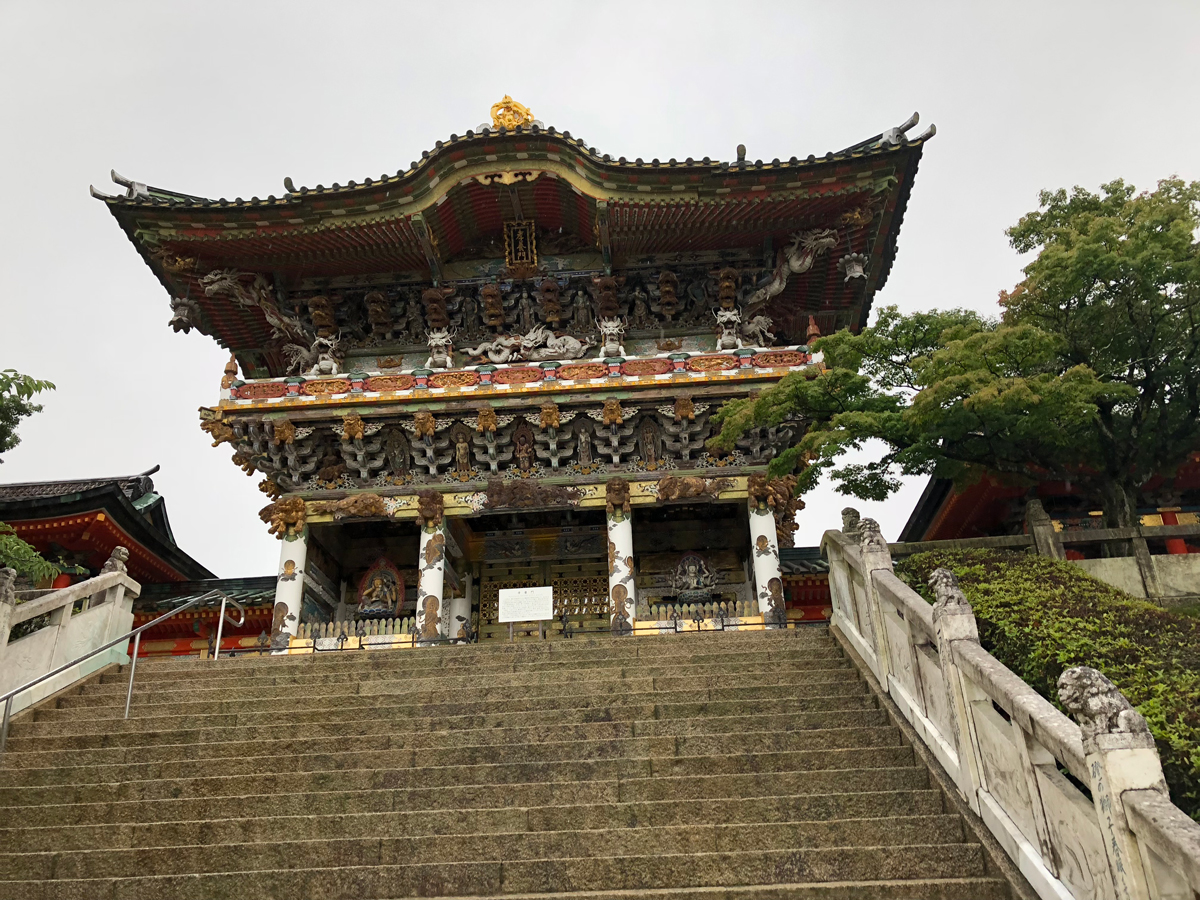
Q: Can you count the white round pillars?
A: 4